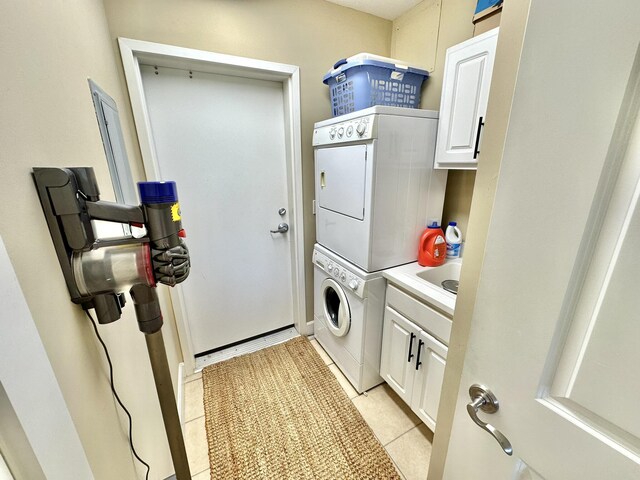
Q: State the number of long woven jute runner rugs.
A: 1